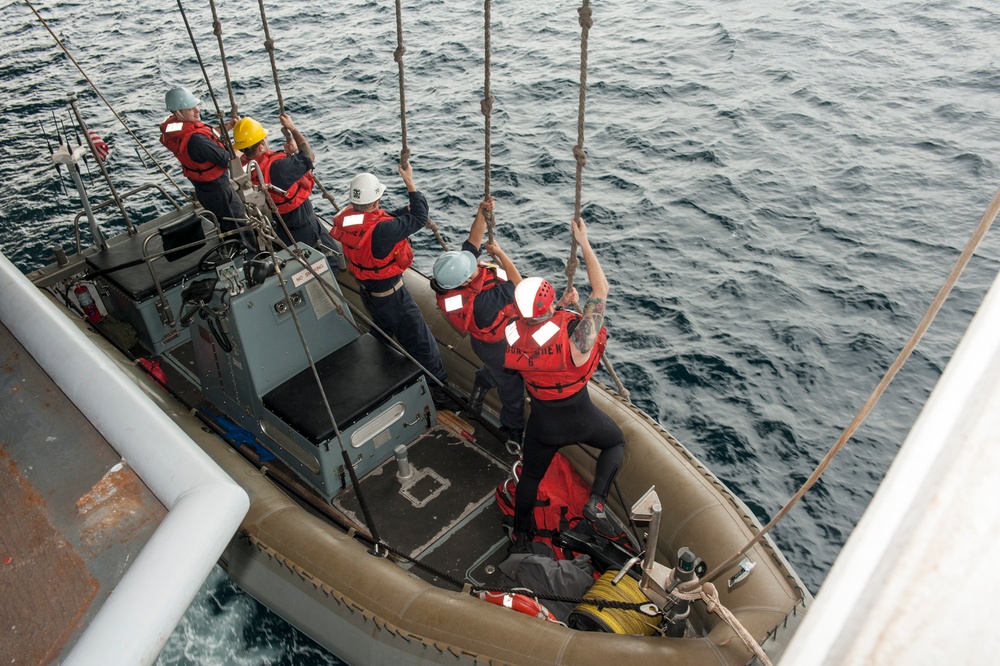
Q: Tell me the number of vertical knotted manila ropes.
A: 5